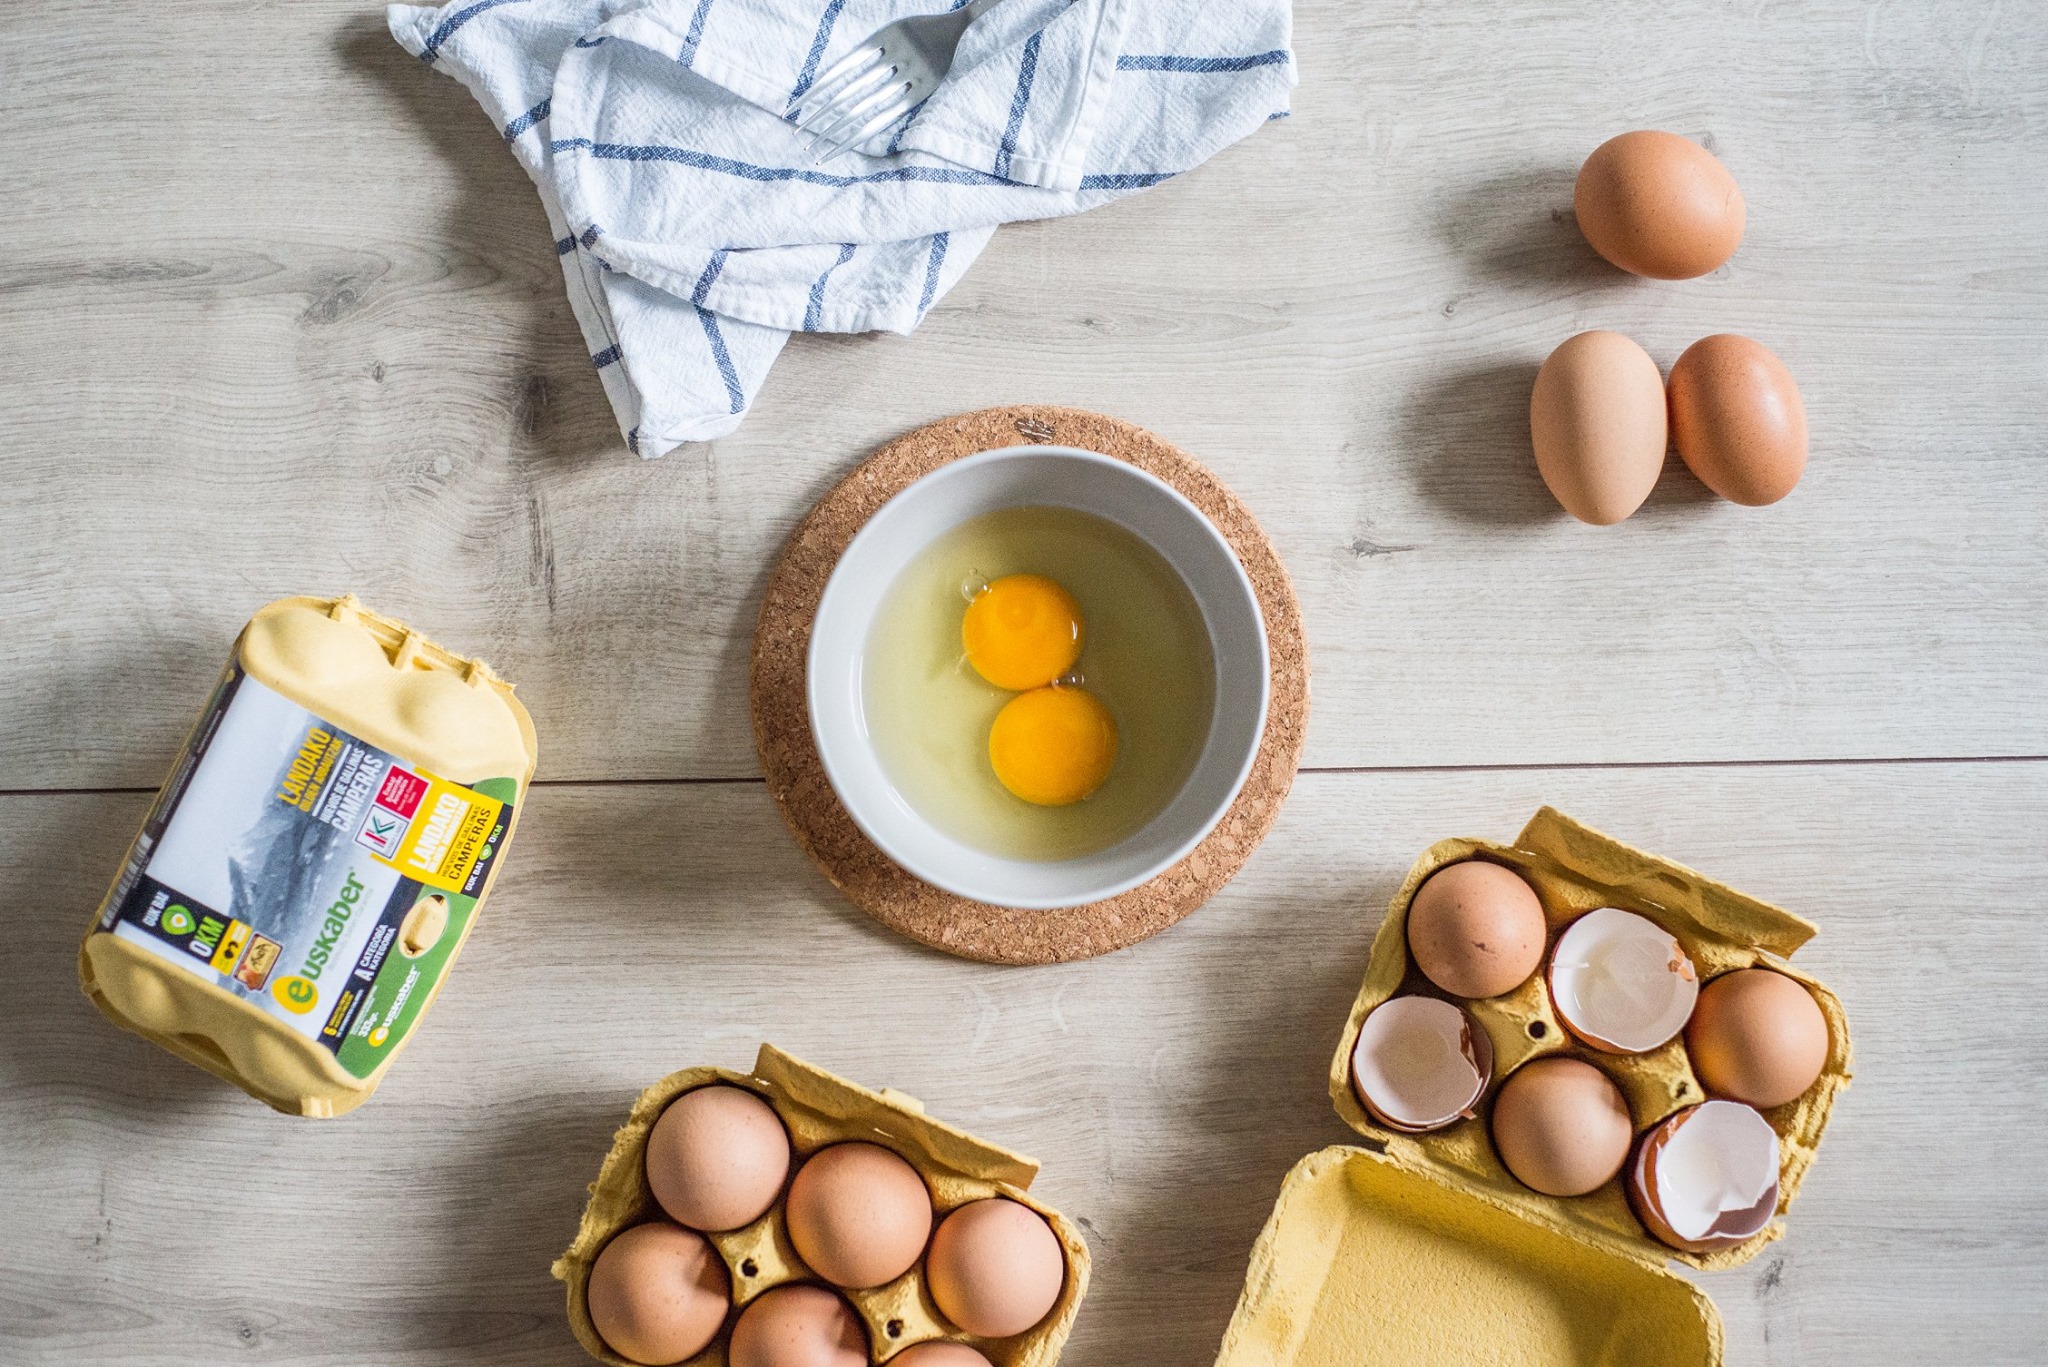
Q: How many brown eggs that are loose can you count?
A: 3